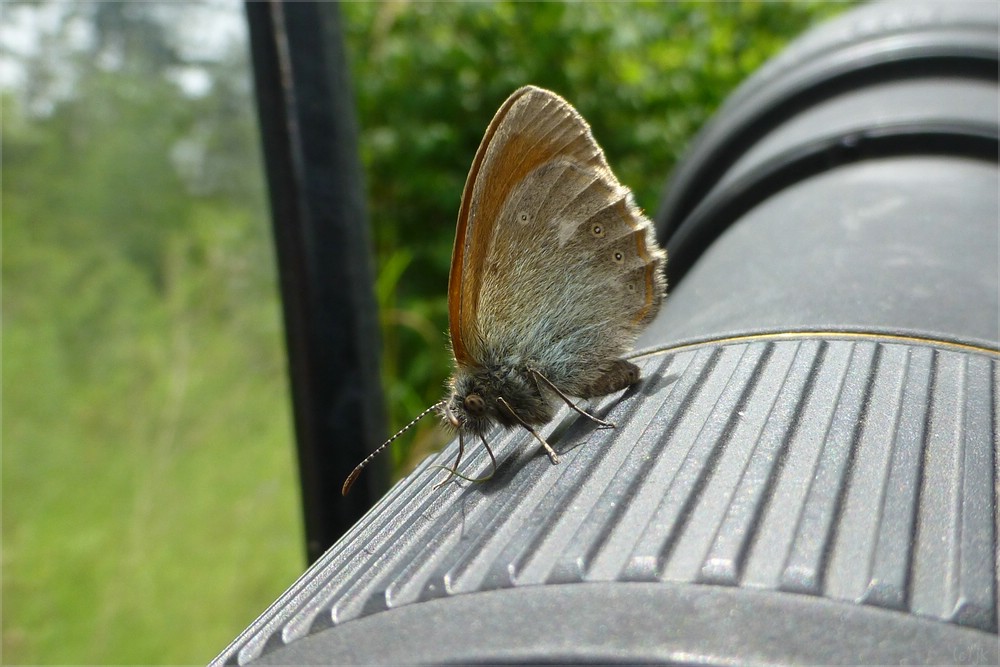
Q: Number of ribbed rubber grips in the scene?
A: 1